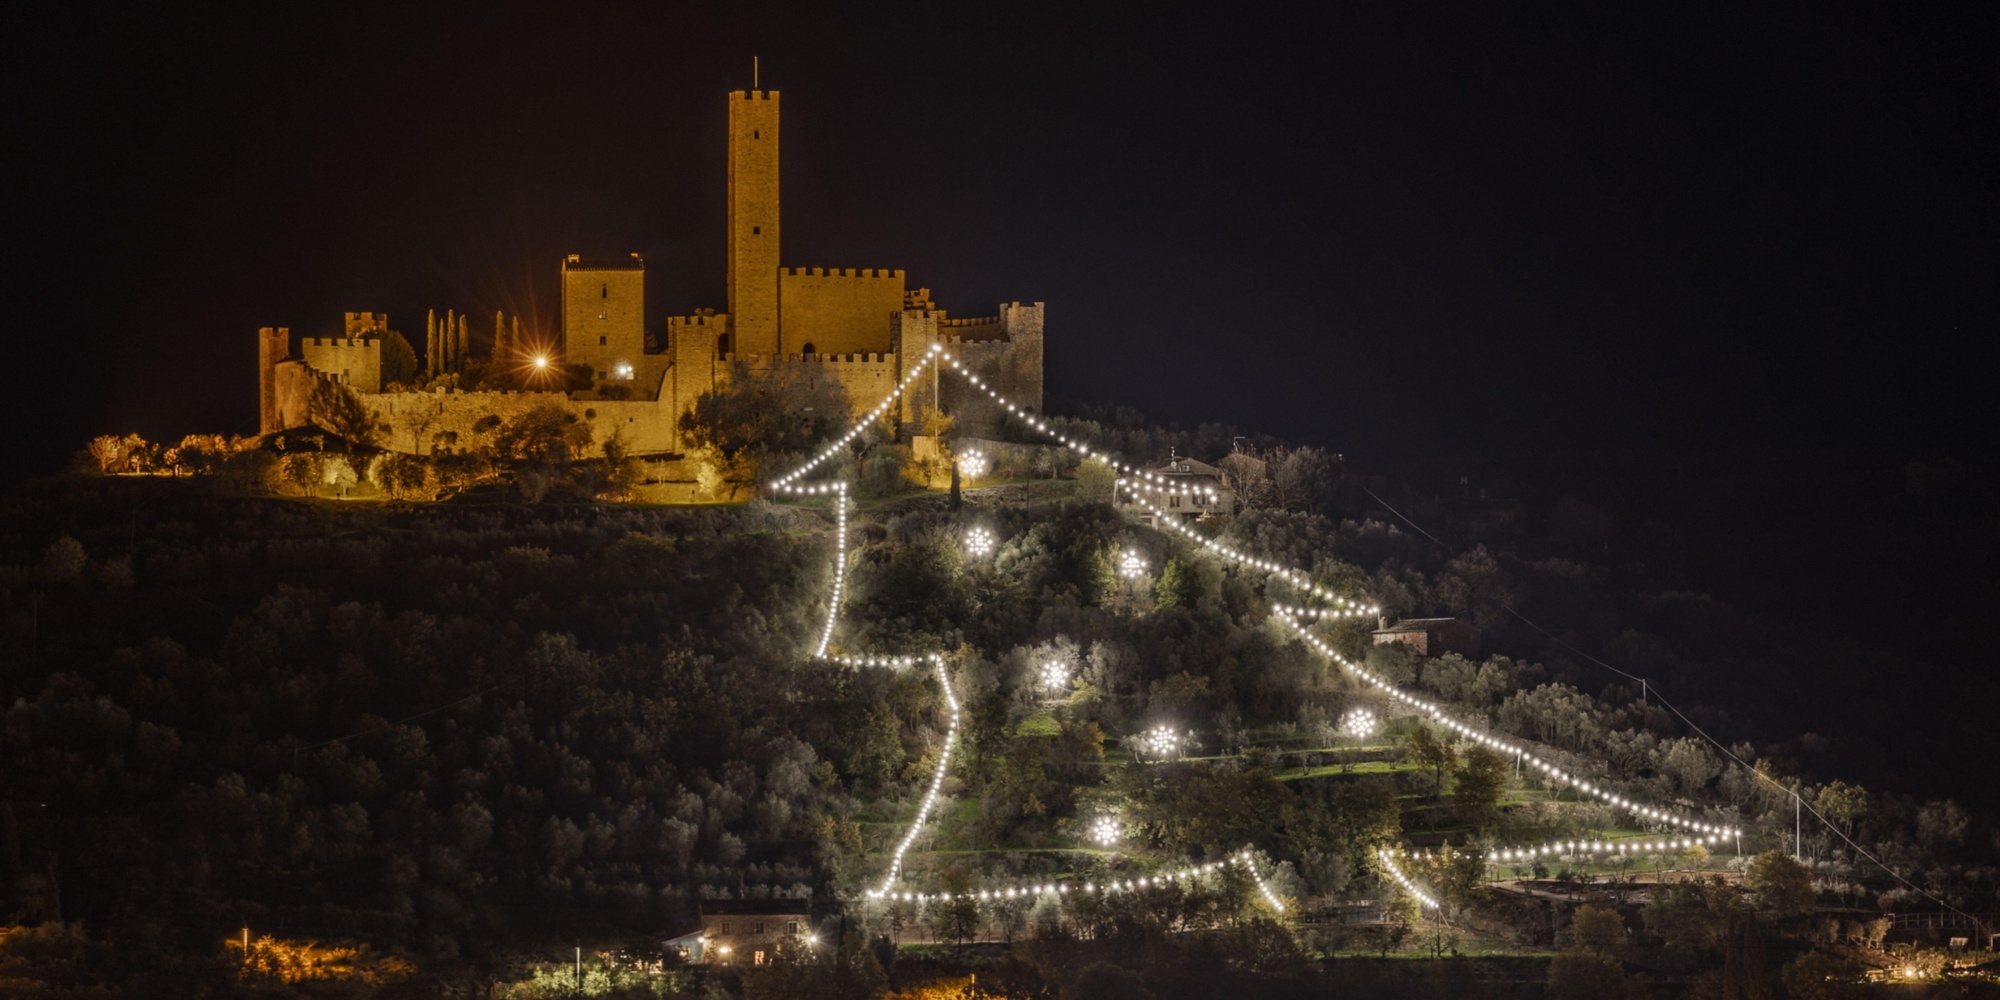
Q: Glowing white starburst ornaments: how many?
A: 7